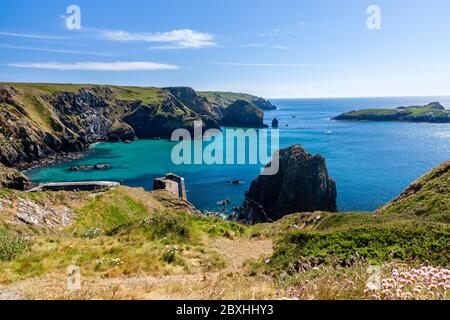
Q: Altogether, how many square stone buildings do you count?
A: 1